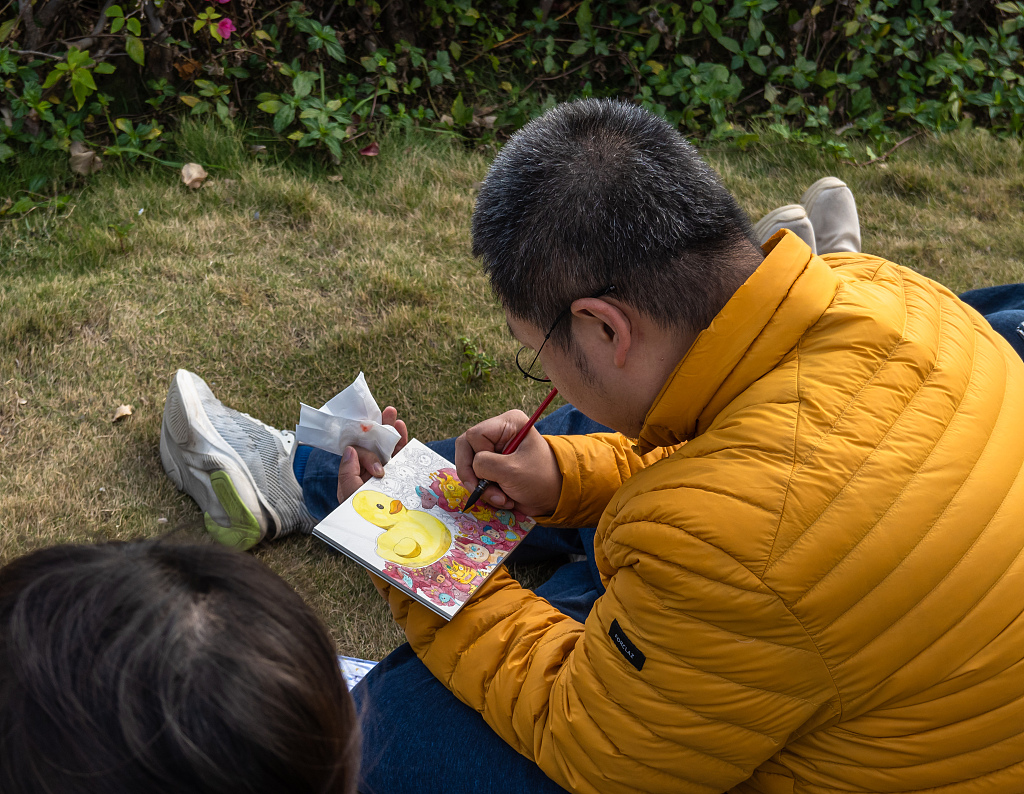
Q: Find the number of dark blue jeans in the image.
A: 2